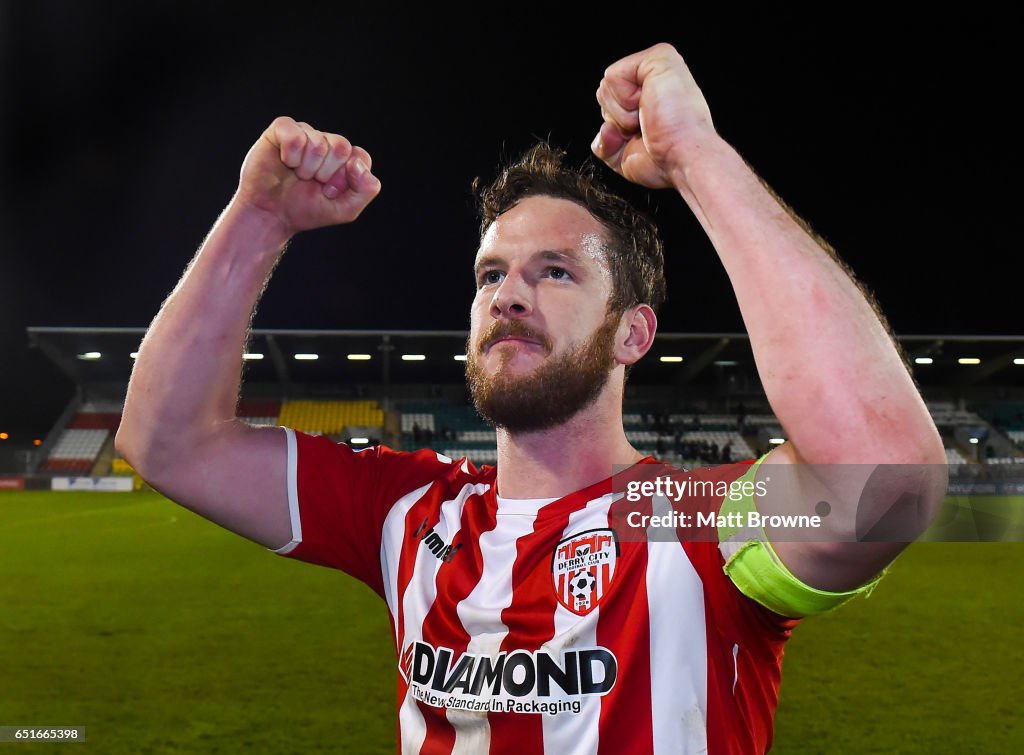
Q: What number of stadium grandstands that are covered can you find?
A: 1